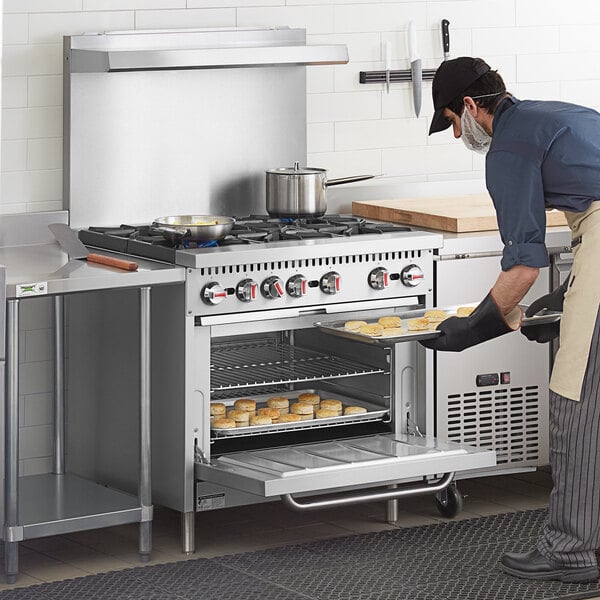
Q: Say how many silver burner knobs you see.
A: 7